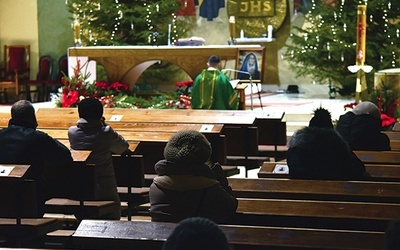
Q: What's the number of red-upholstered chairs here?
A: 3